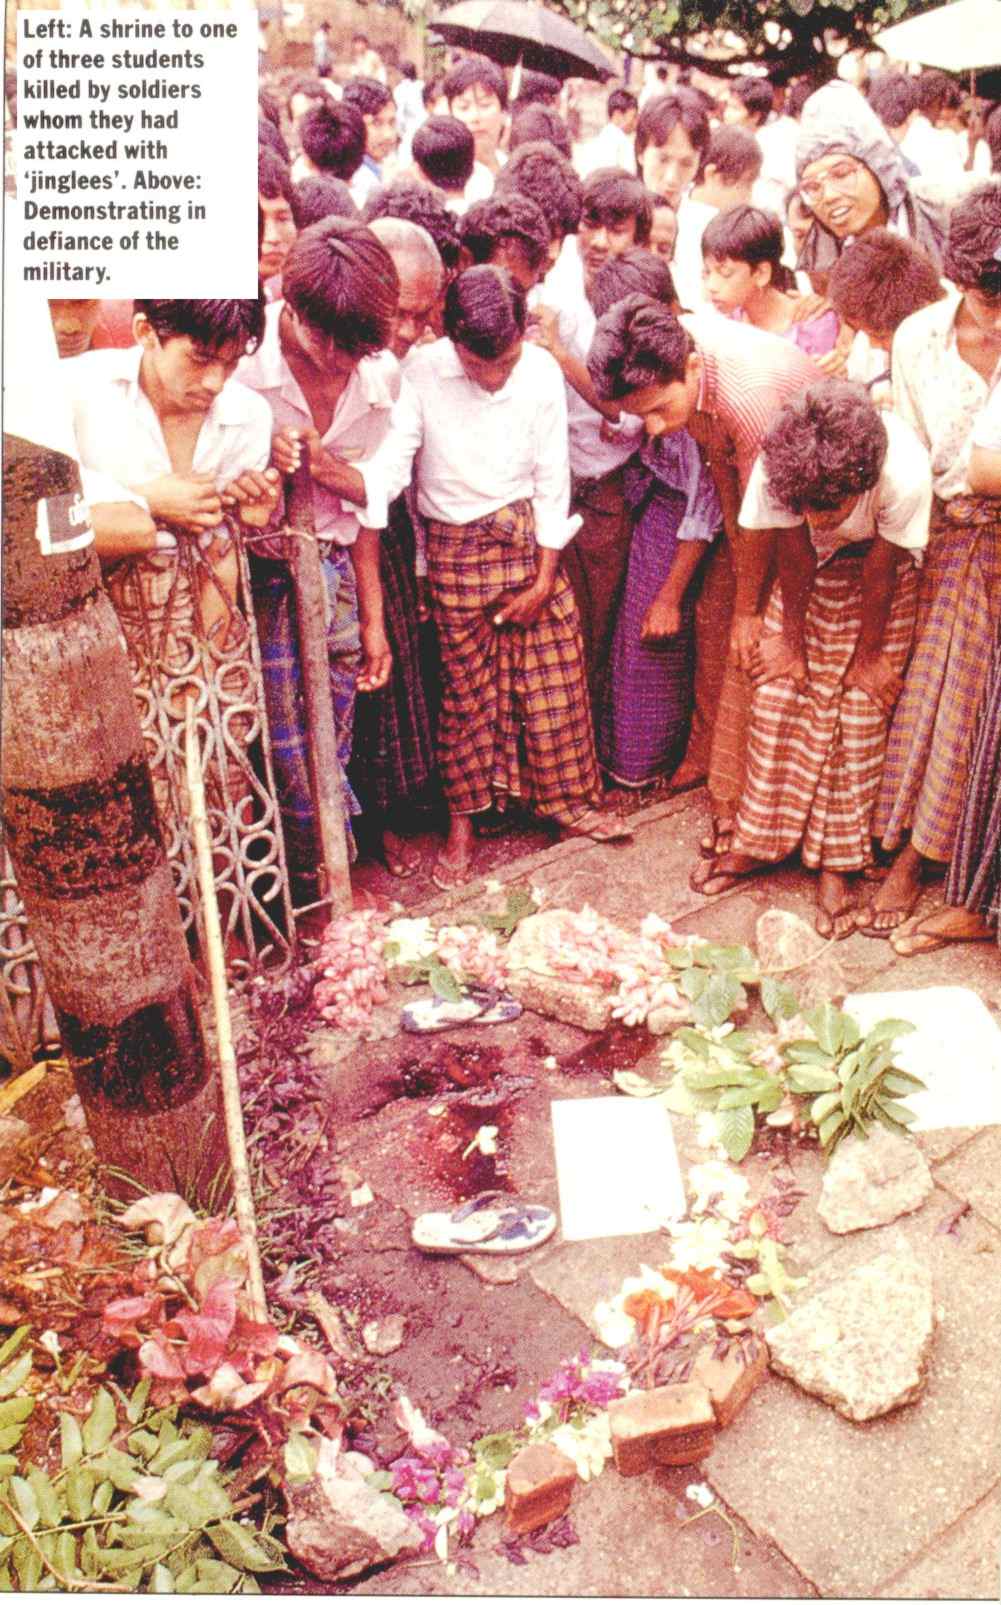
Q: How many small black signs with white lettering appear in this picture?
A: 1